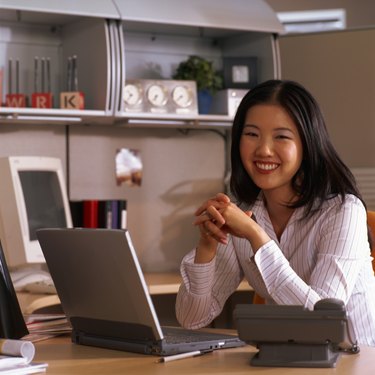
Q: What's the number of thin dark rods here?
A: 7